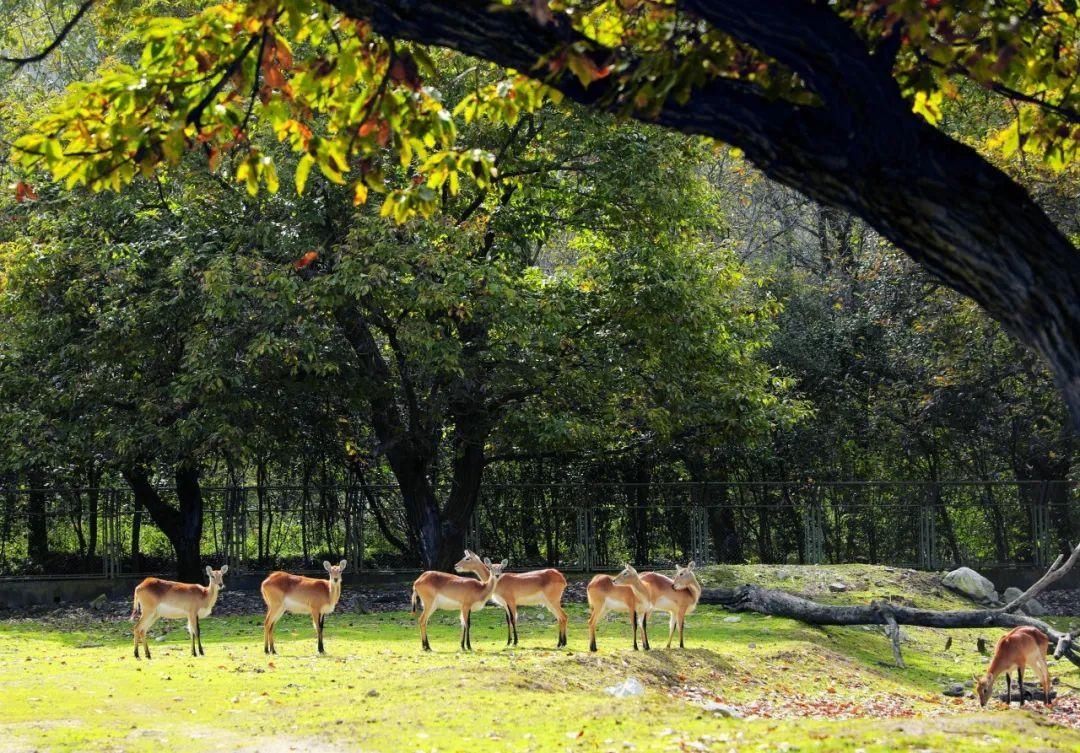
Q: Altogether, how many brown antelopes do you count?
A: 7